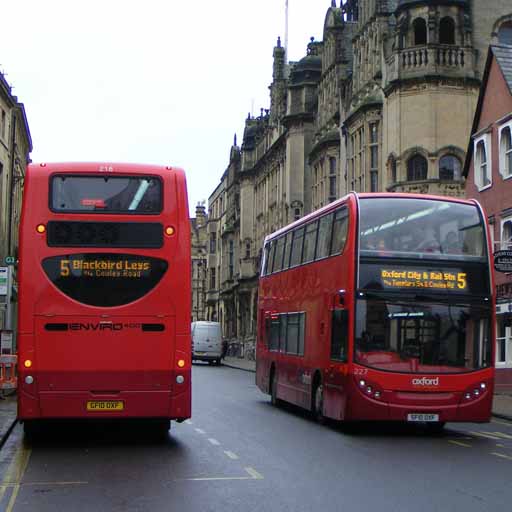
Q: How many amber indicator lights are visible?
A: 4